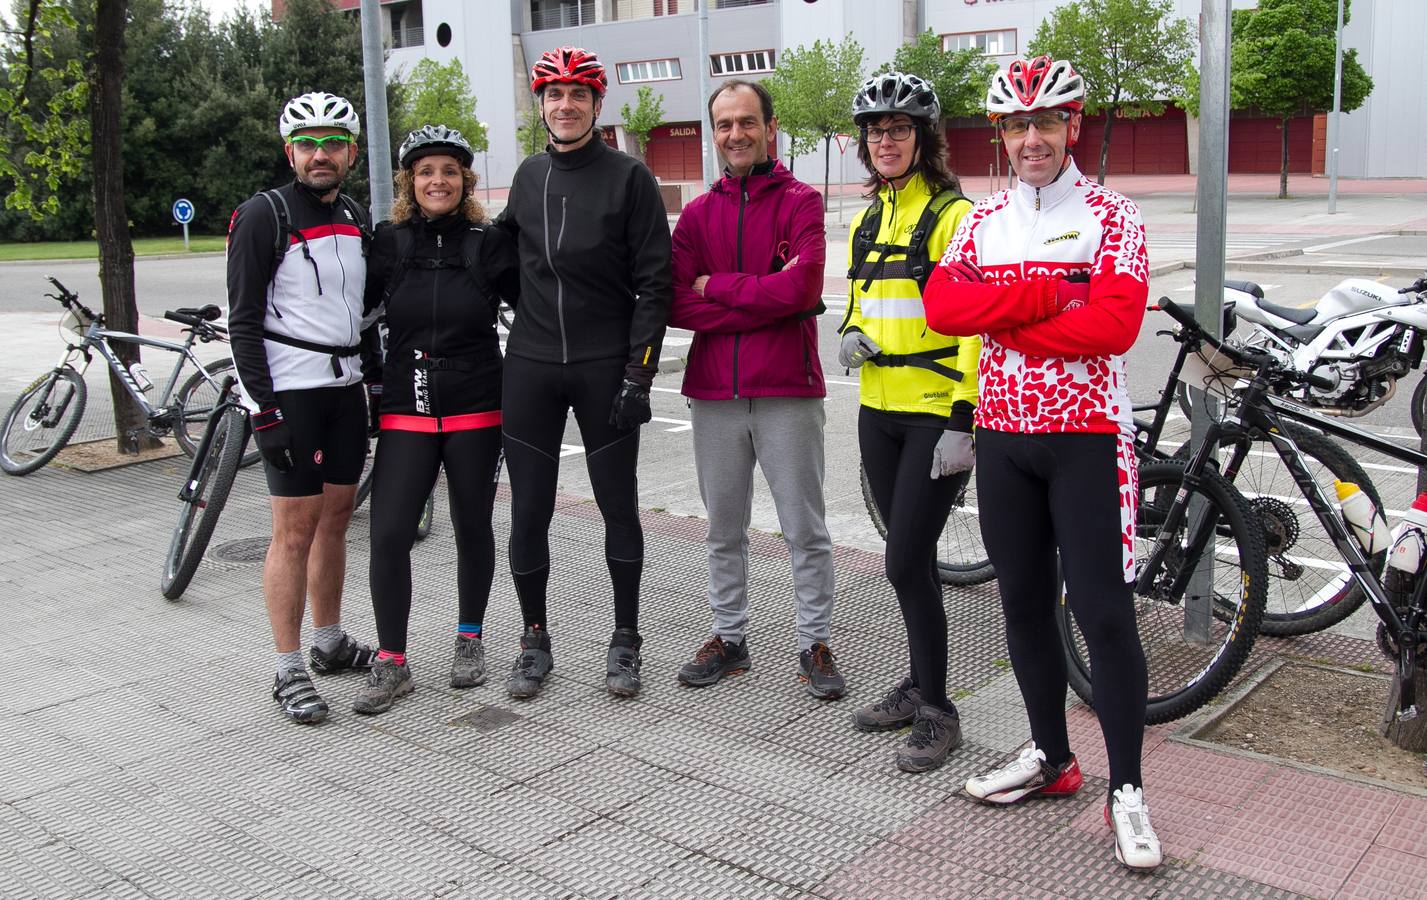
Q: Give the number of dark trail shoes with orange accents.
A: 2